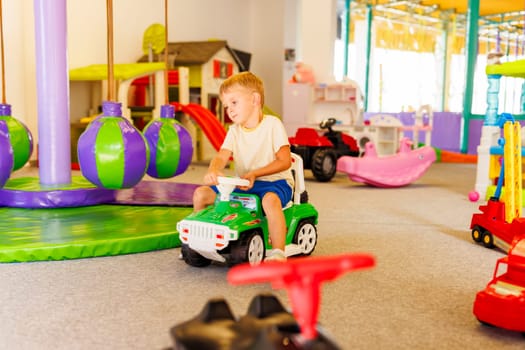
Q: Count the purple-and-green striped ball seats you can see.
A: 4